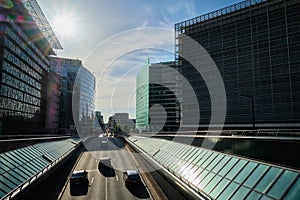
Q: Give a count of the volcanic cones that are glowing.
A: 0